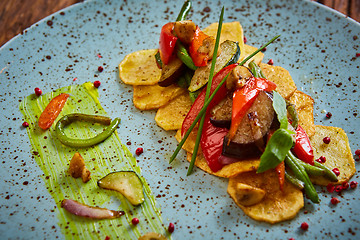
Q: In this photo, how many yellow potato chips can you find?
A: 11